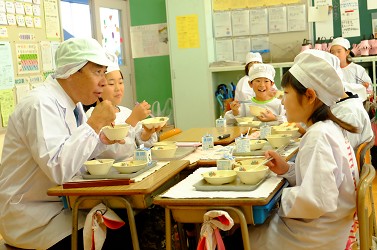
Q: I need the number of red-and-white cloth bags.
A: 2